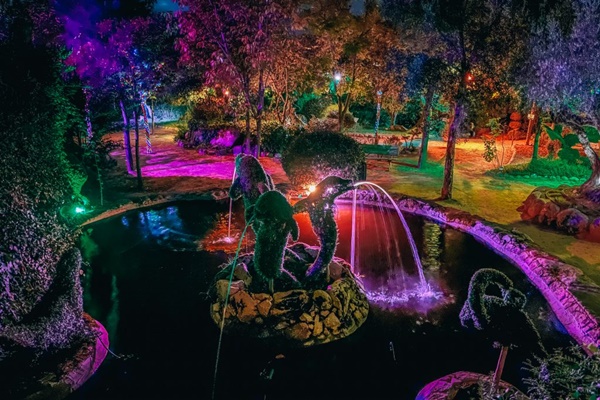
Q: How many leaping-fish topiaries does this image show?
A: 3